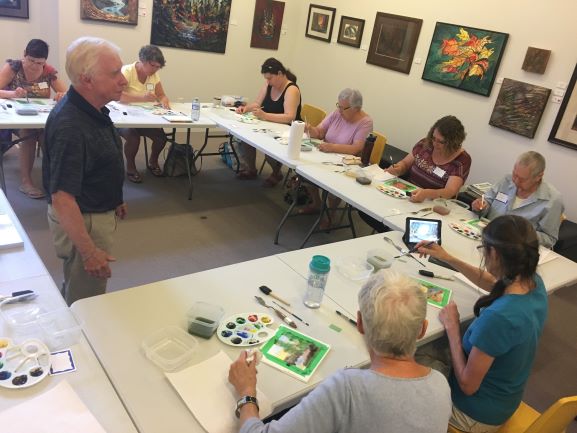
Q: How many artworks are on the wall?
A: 11